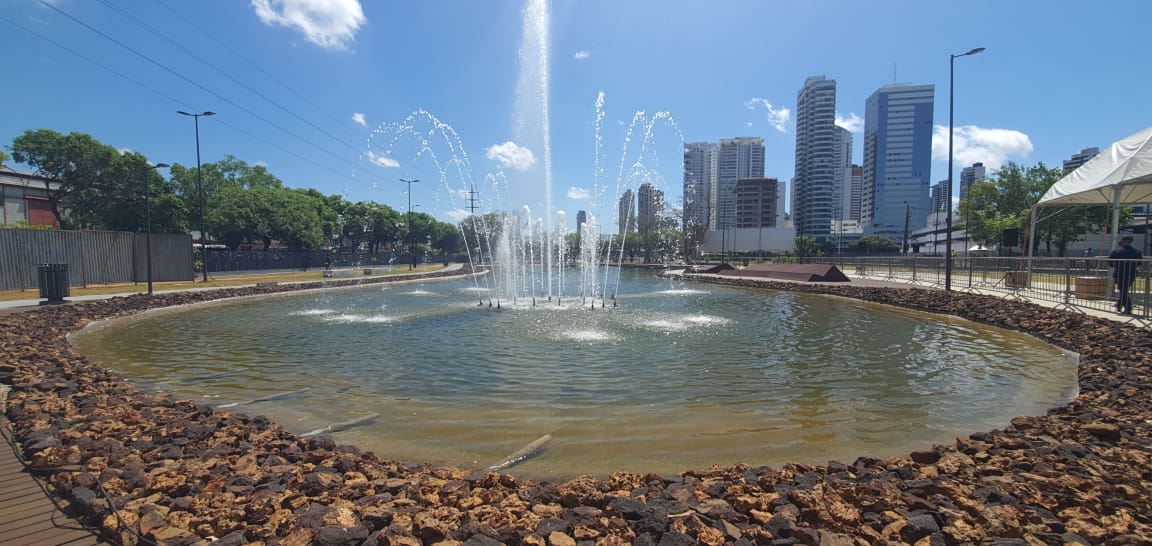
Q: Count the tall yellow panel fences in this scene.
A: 0